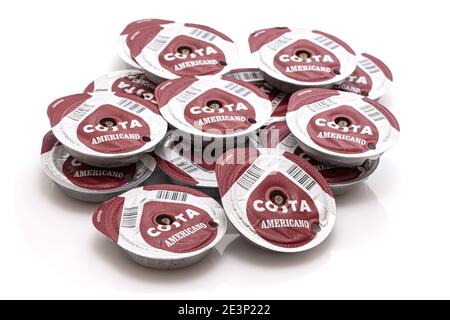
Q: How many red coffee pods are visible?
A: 14